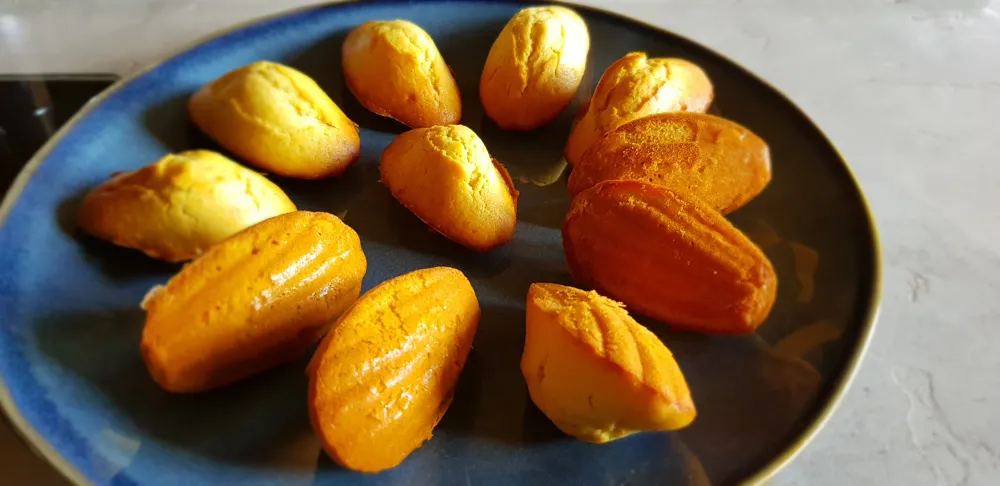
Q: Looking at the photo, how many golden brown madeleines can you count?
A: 11